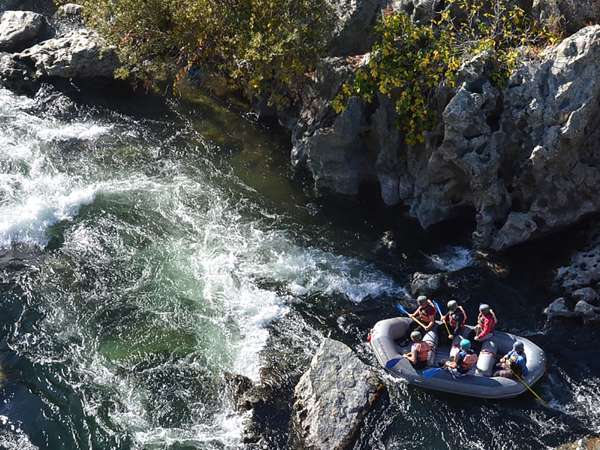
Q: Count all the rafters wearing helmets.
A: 6